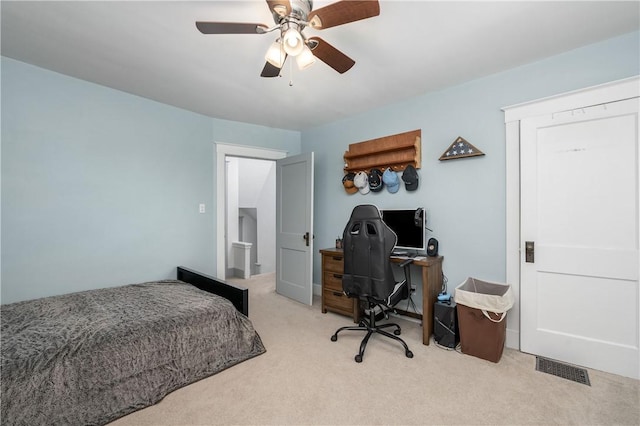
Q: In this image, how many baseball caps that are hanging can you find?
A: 5